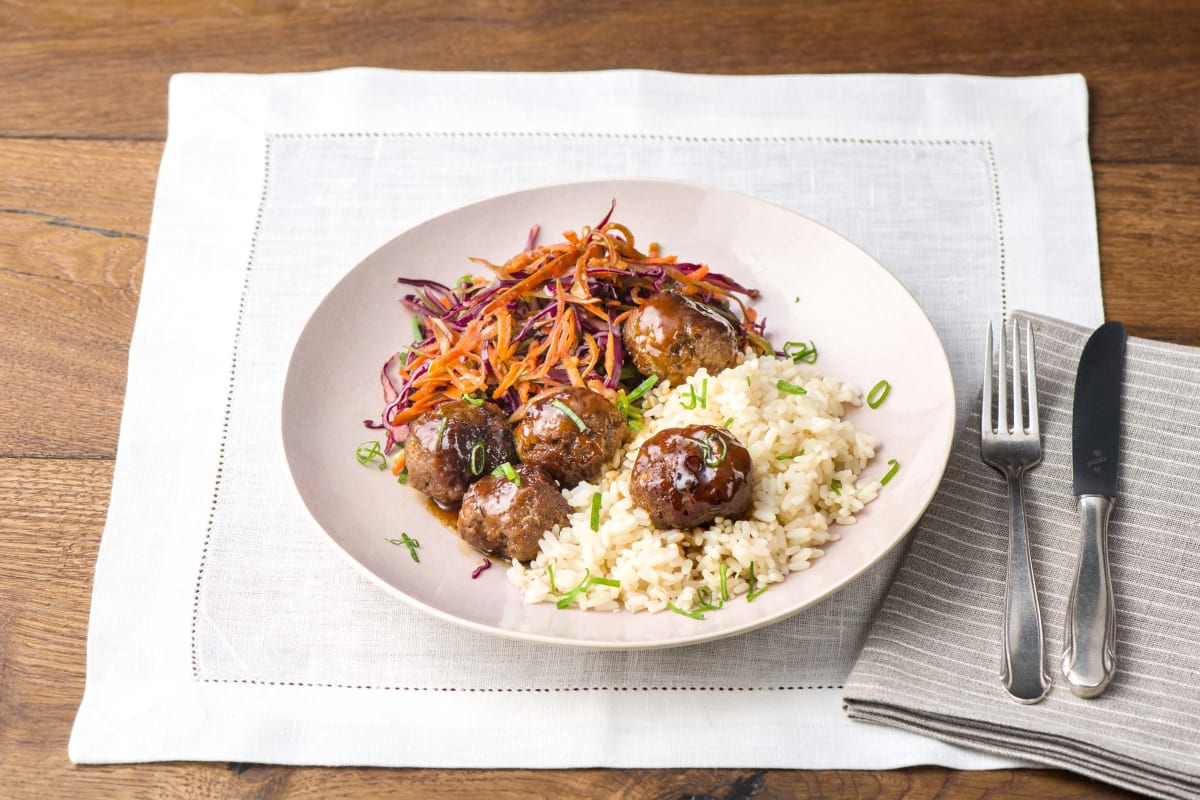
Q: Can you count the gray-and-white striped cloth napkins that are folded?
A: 1